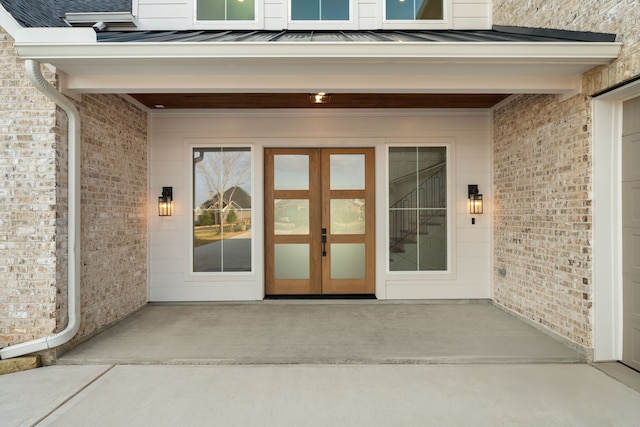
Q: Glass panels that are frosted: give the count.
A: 6